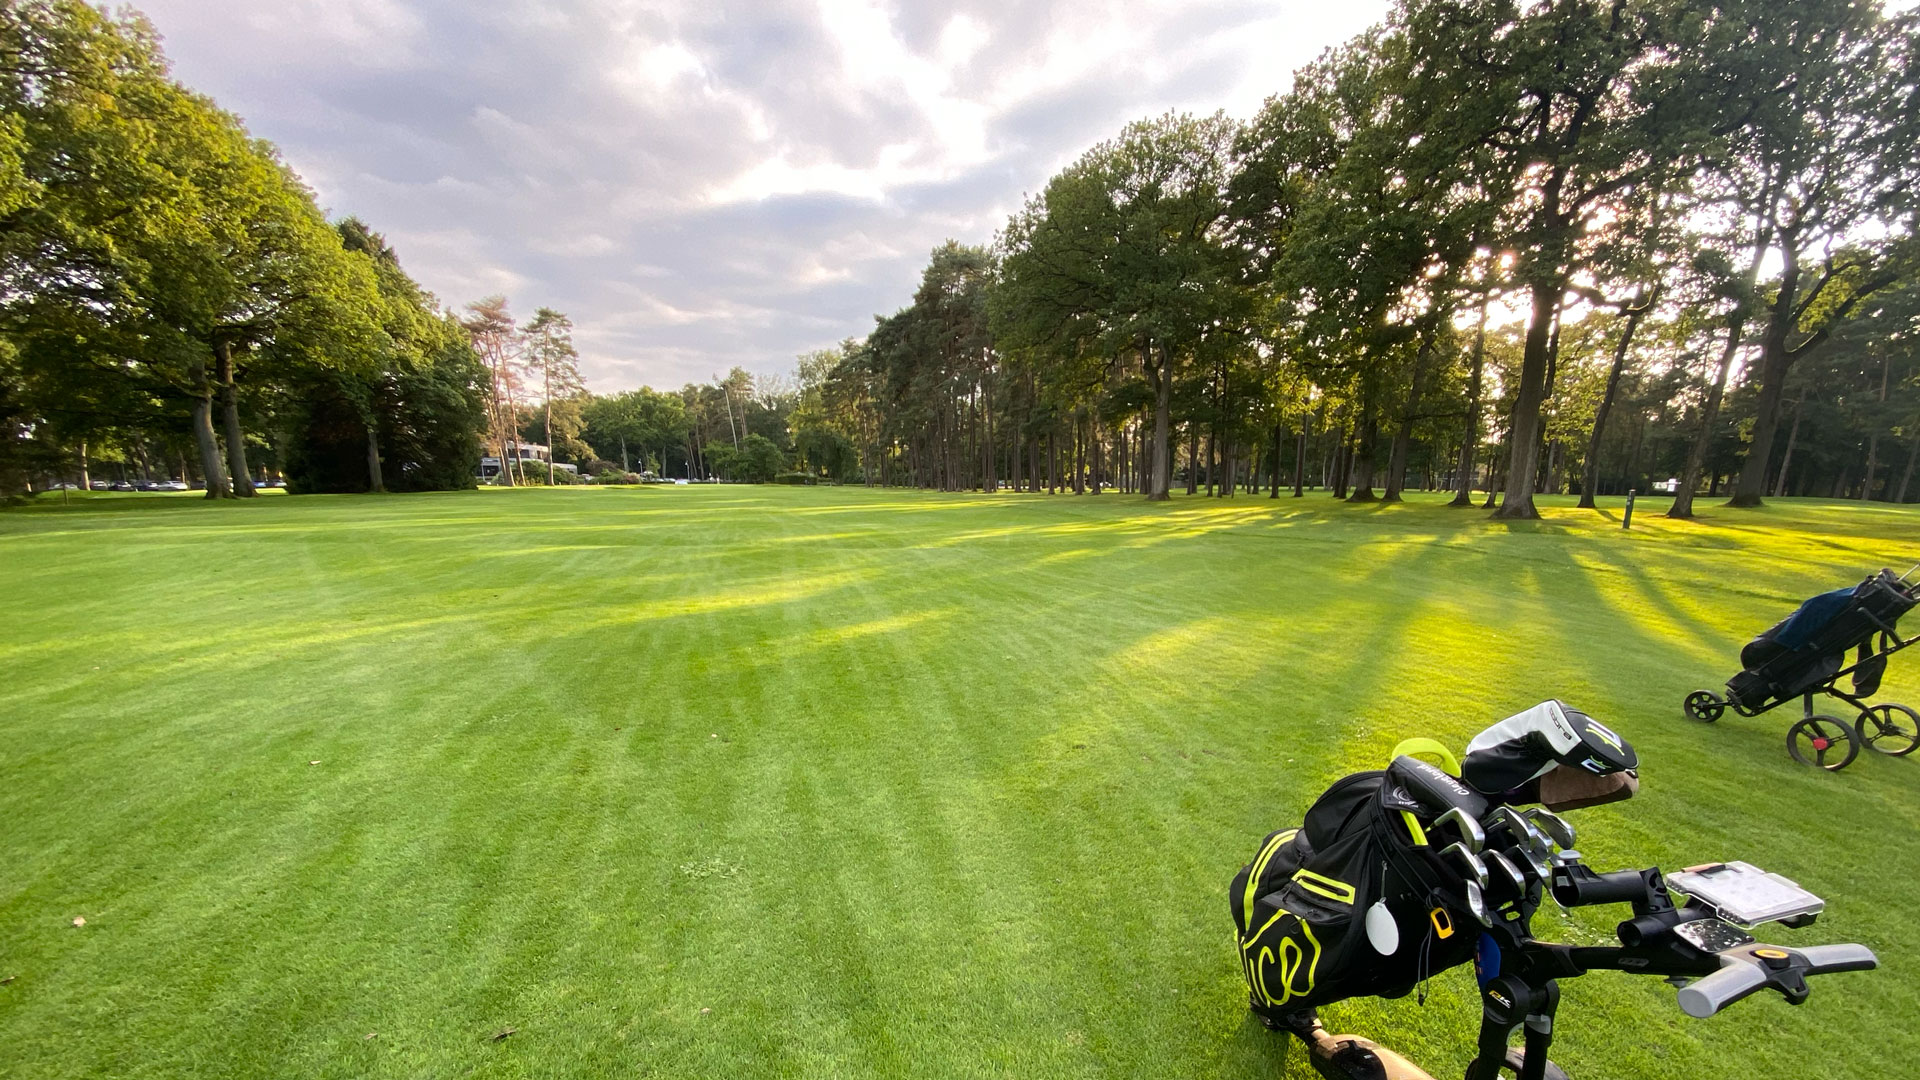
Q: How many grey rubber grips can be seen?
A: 2